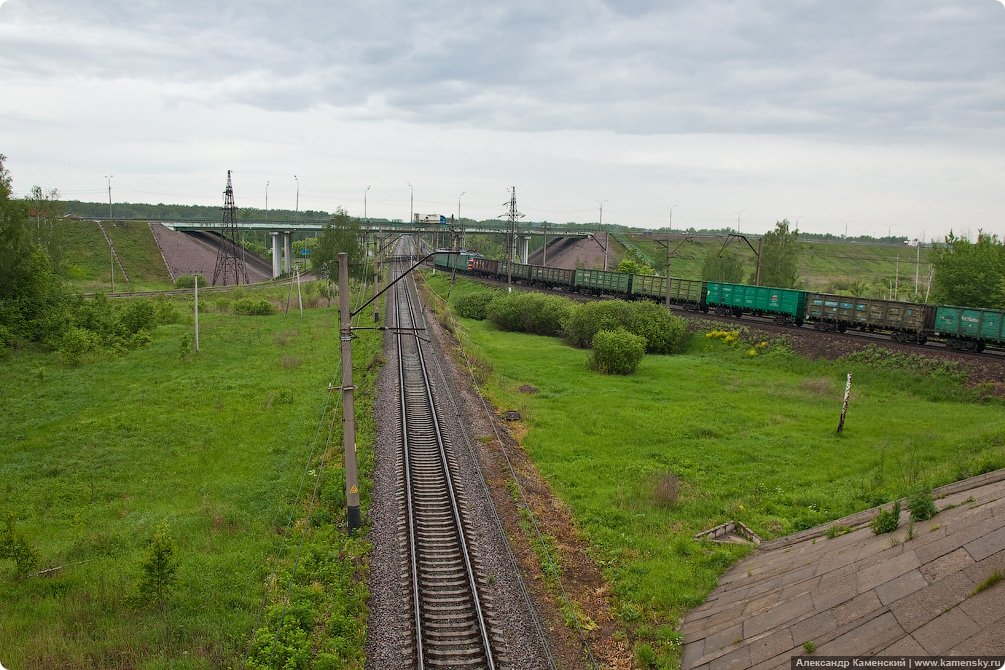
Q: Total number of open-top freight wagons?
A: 8